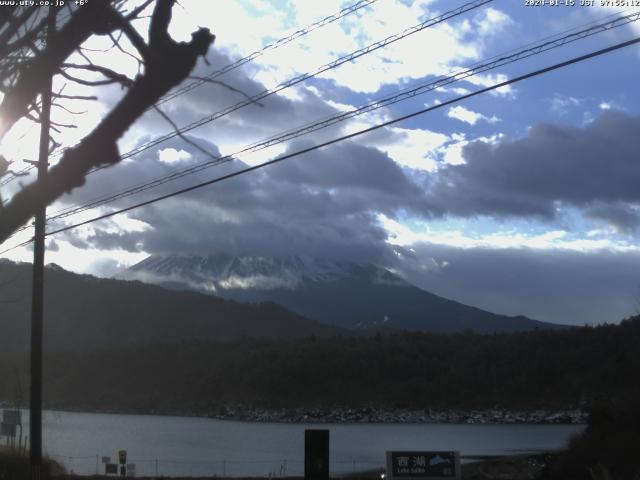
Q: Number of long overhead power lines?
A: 4